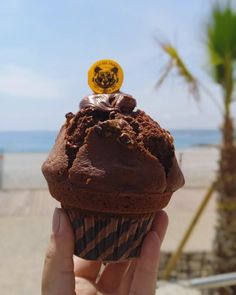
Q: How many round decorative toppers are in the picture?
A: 1